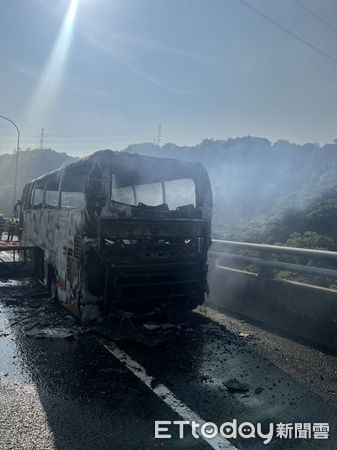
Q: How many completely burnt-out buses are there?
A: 1